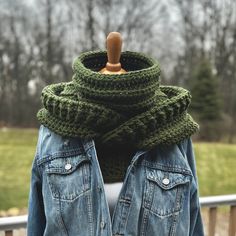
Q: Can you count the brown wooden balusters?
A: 3